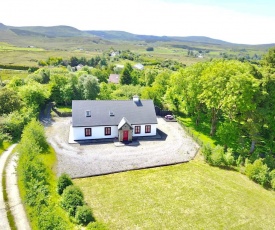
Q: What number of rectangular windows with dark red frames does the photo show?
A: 4